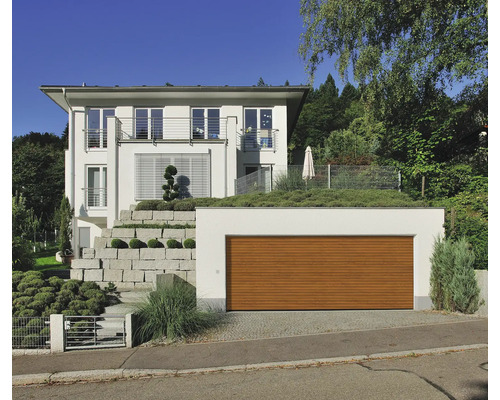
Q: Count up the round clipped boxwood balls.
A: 5